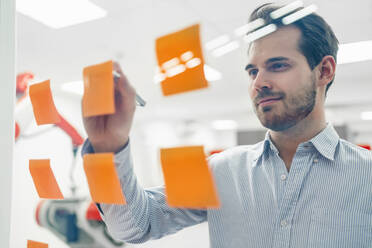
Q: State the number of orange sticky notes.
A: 7